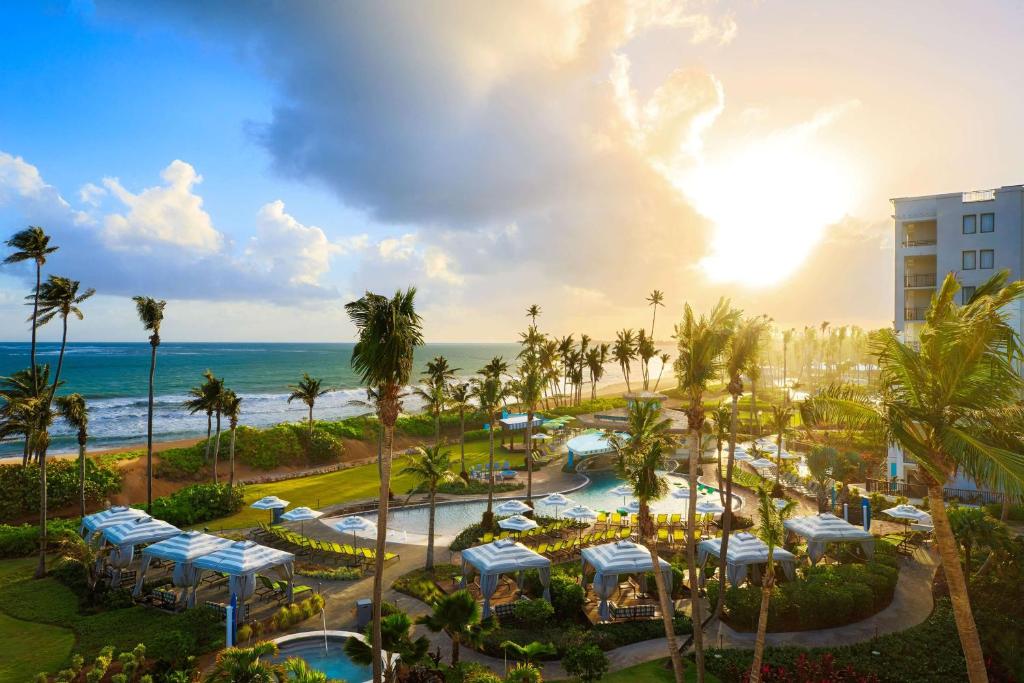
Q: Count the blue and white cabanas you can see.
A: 8